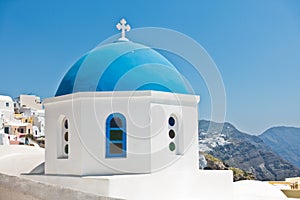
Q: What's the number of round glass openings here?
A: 6